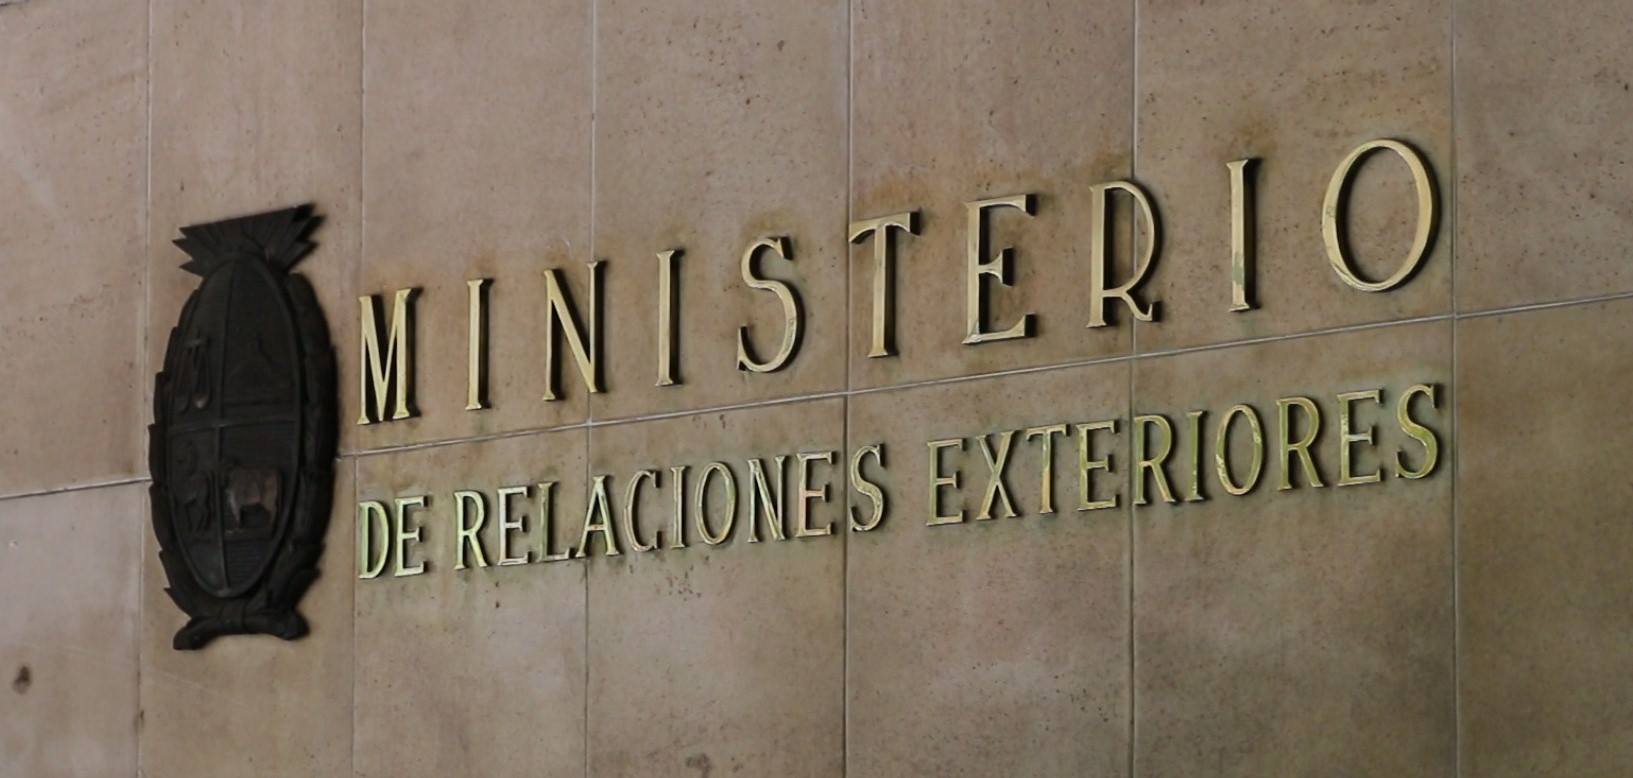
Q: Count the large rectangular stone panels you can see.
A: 14